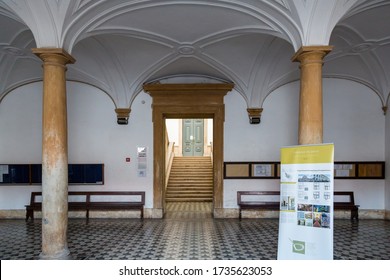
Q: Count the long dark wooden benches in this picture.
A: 2